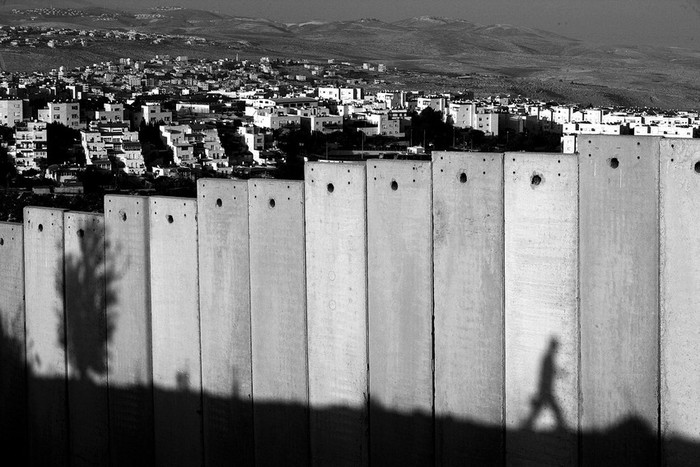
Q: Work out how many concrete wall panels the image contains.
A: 13